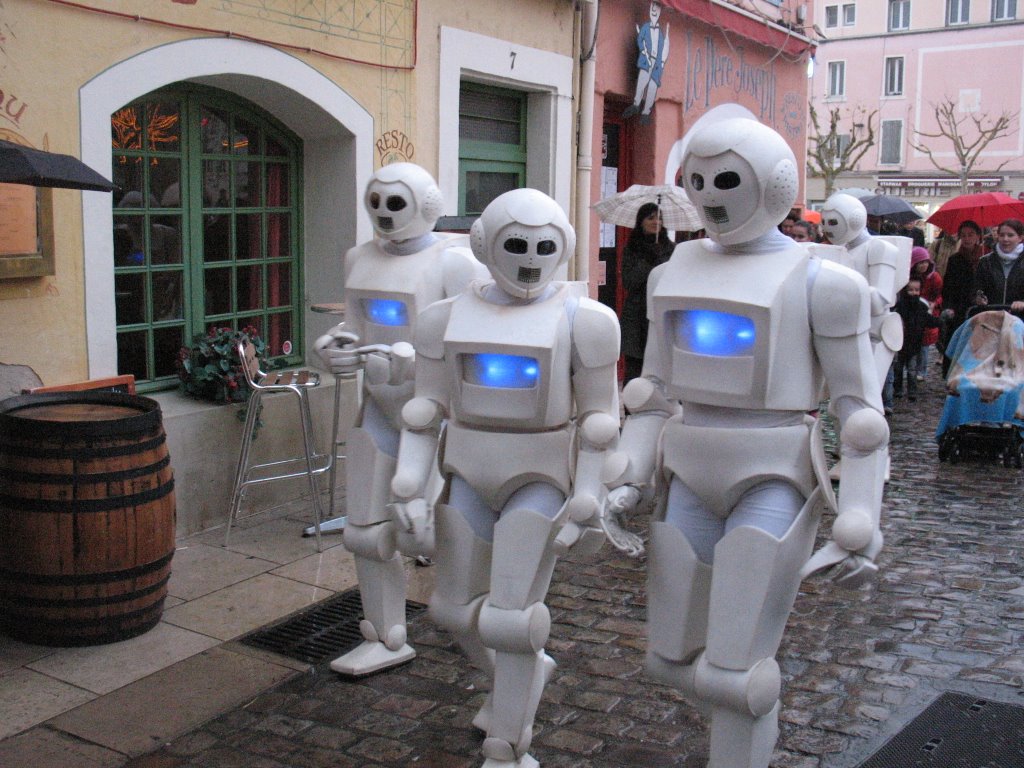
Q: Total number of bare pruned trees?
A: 2